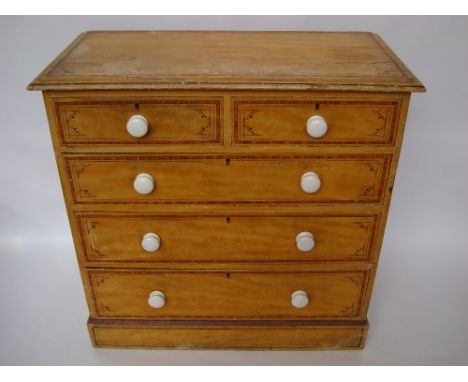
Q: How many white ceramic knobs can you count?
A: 8